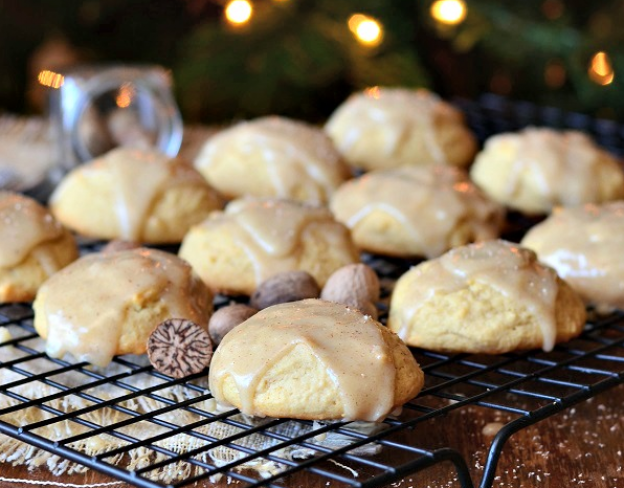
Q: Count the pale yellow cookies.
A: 11